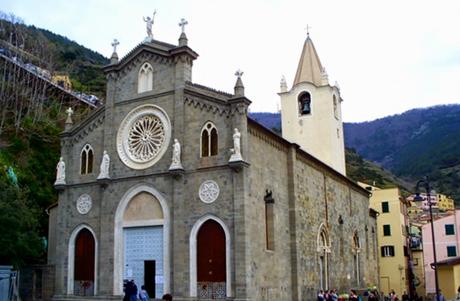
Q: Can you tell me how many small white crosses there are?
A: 4